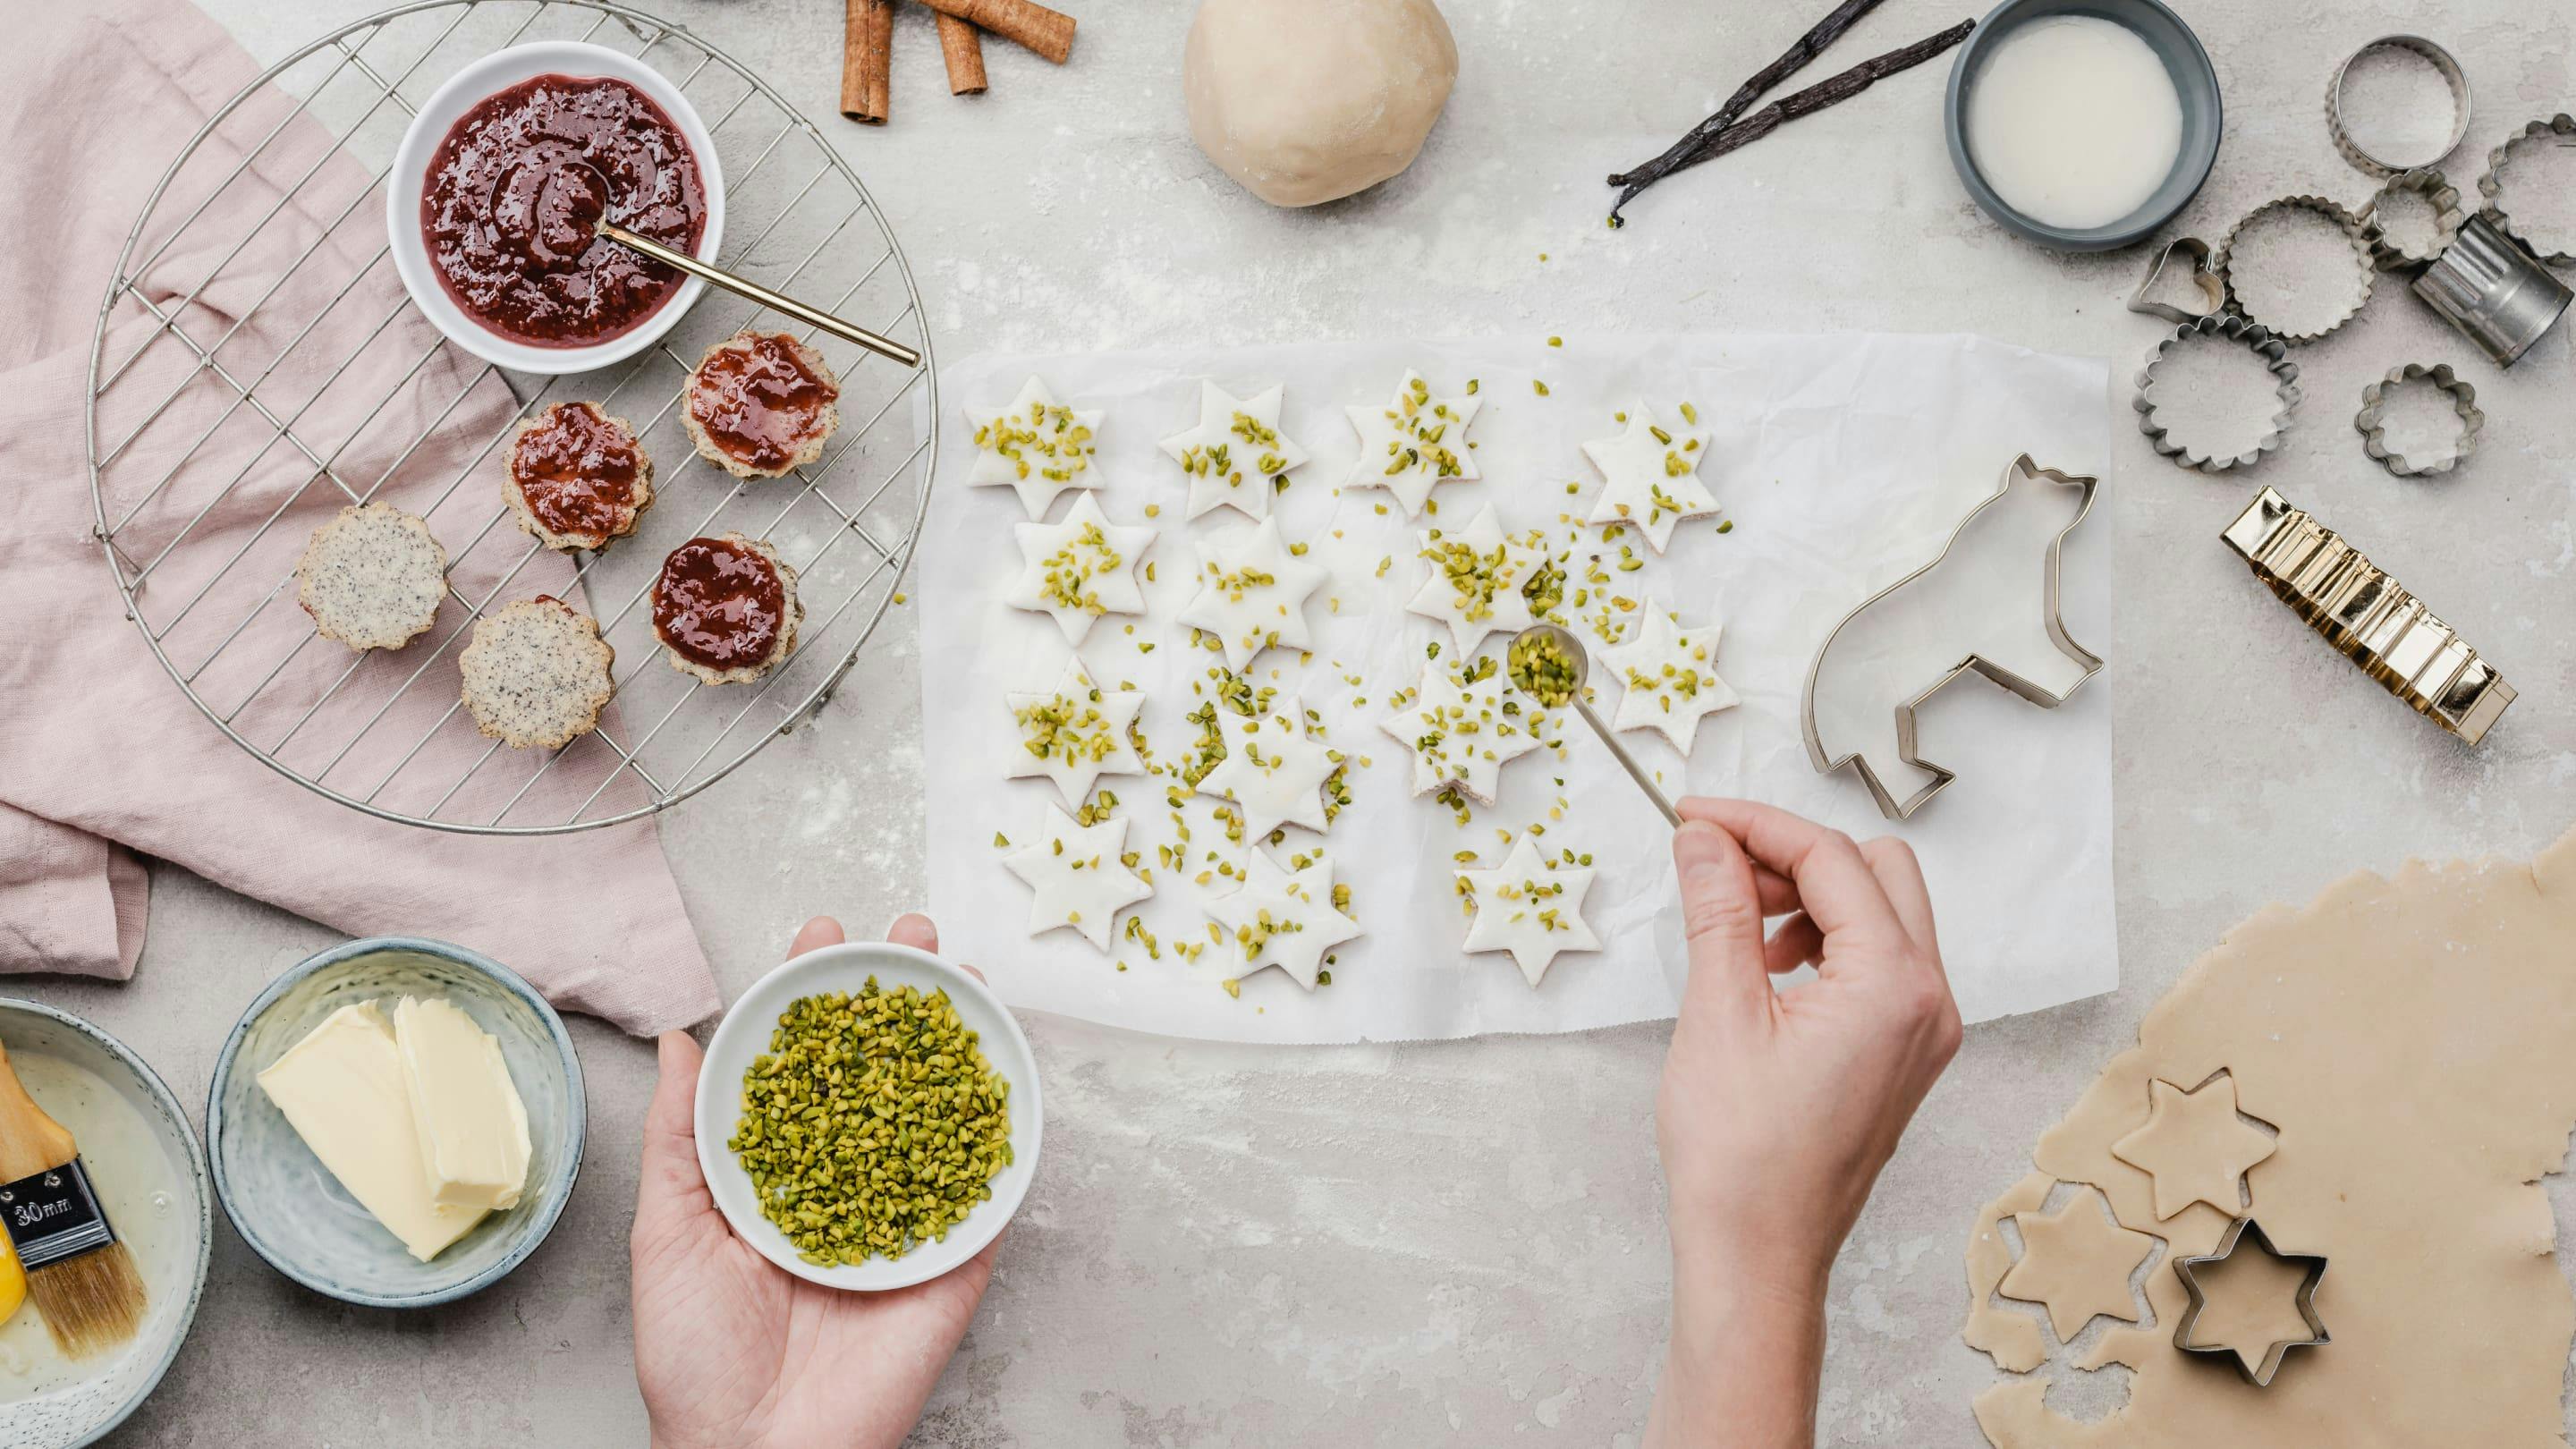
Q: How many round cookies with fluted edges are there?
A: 5